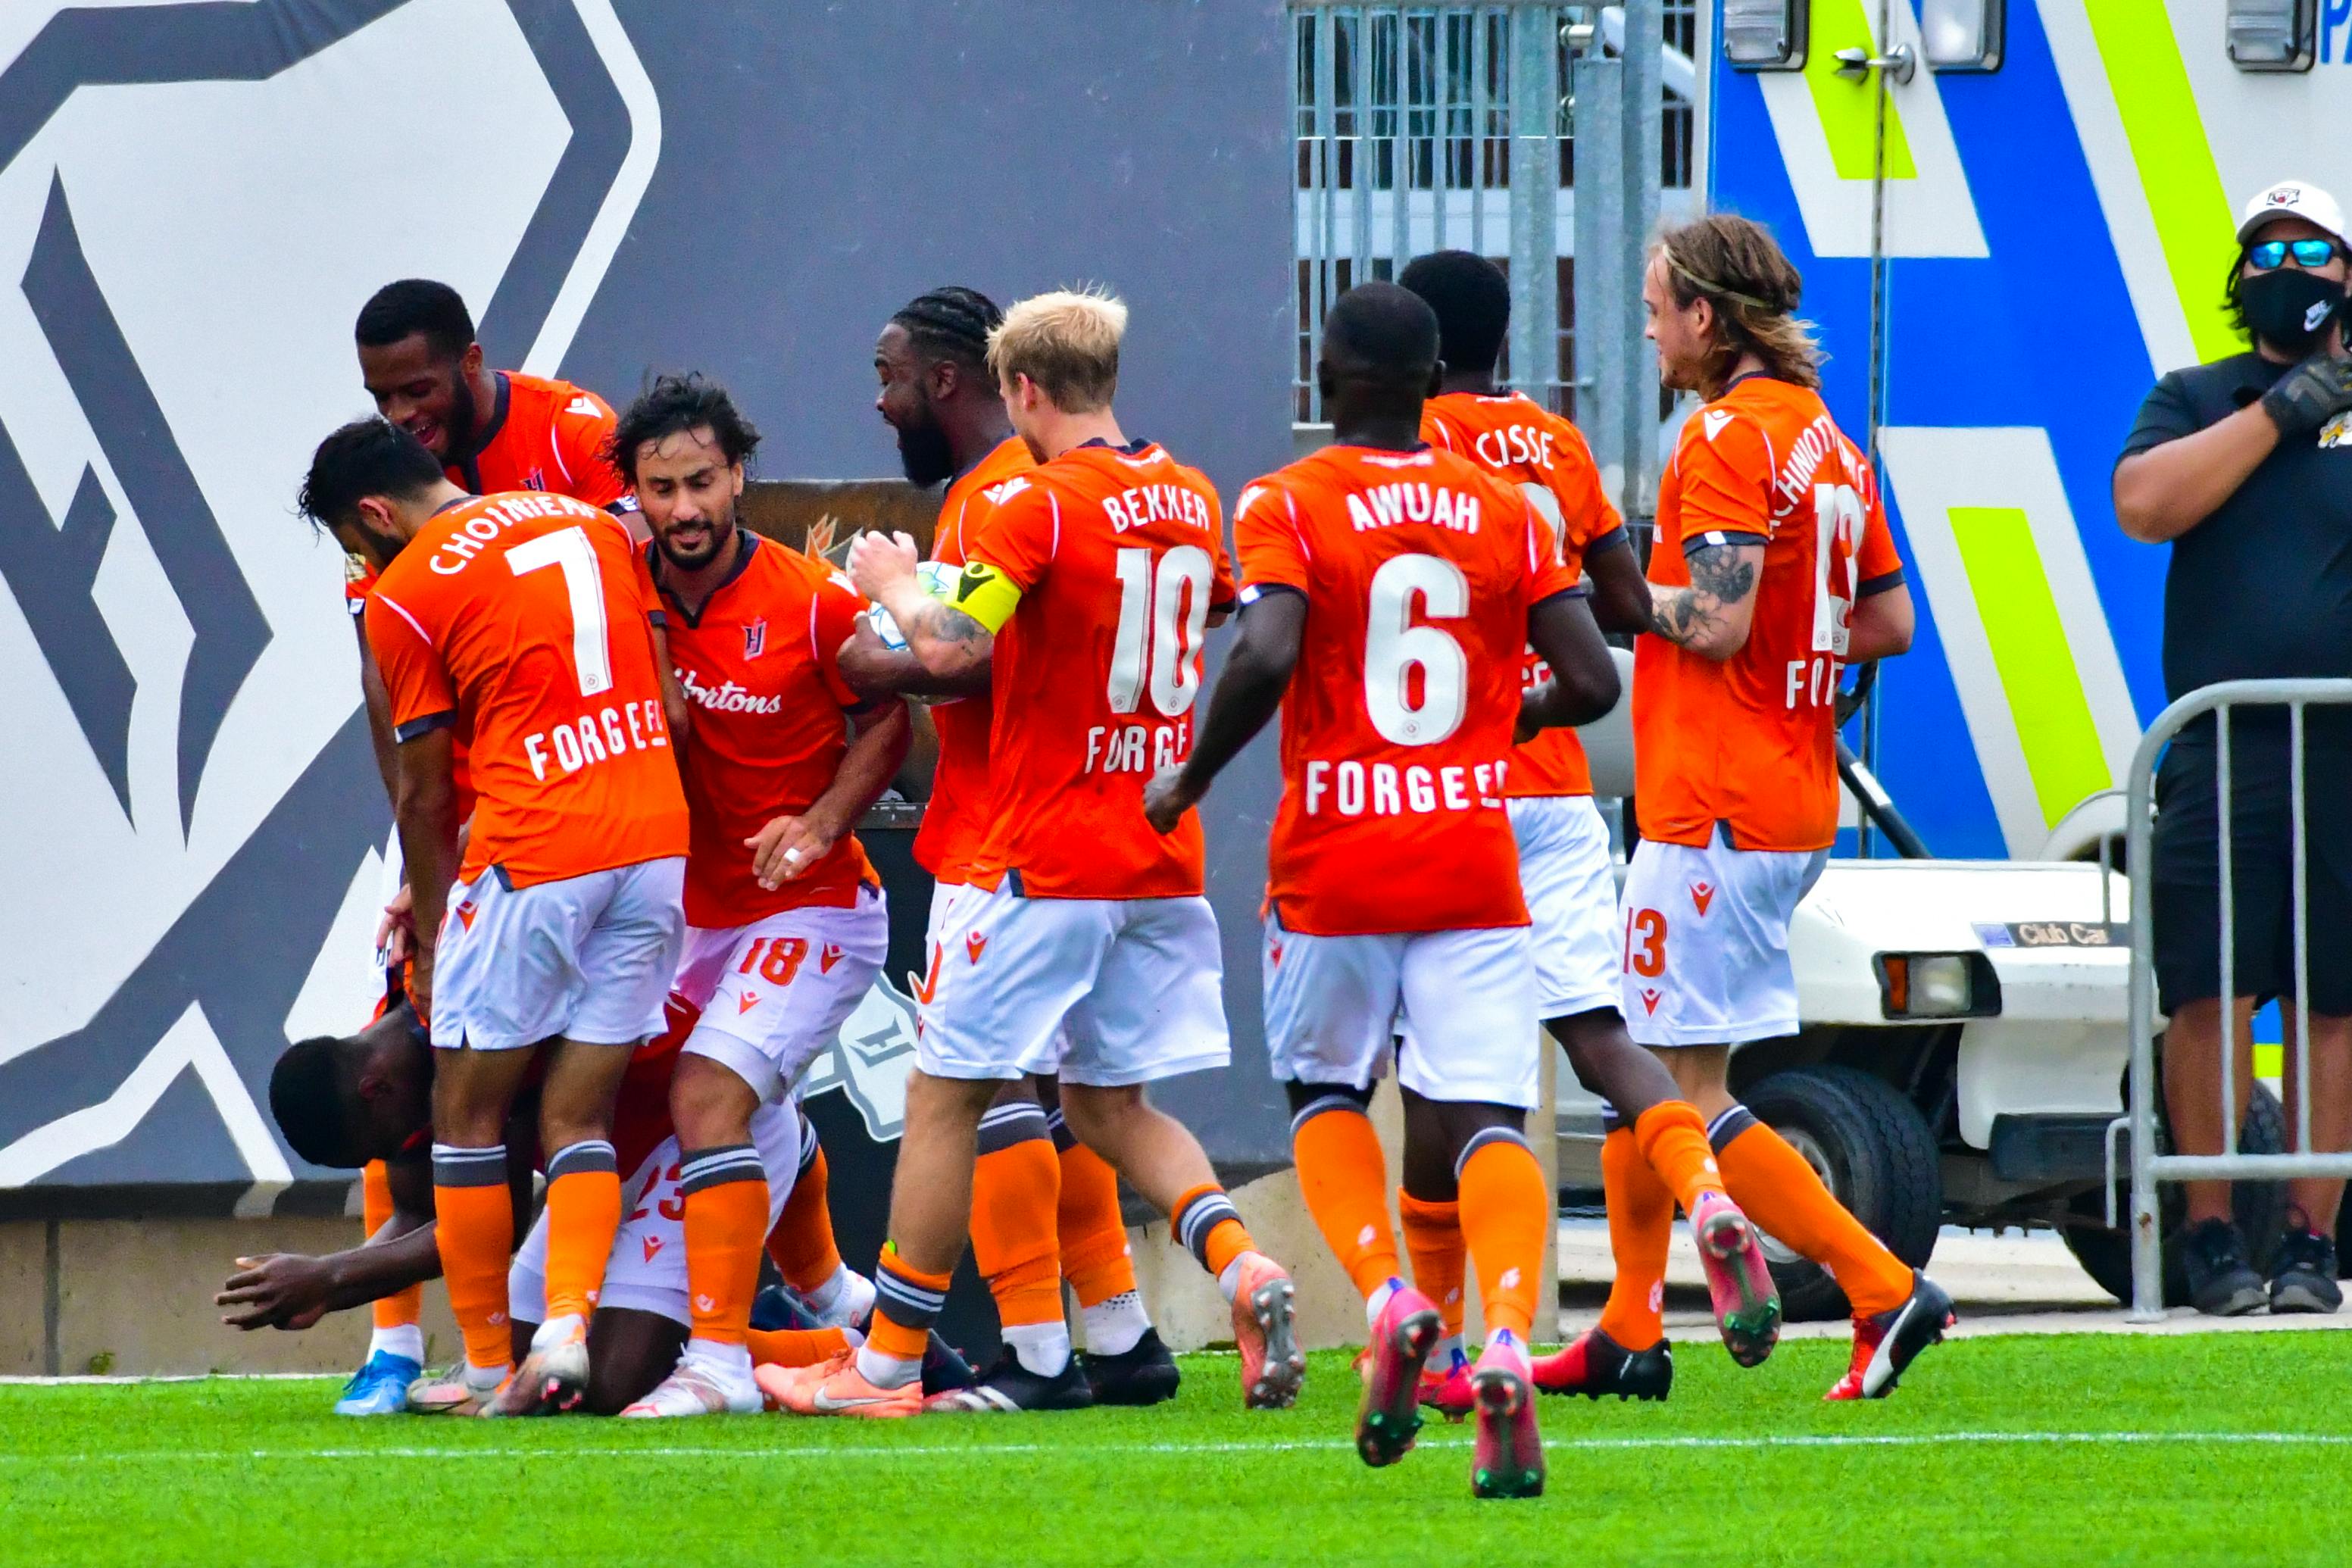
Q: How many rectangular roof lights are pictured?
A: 3